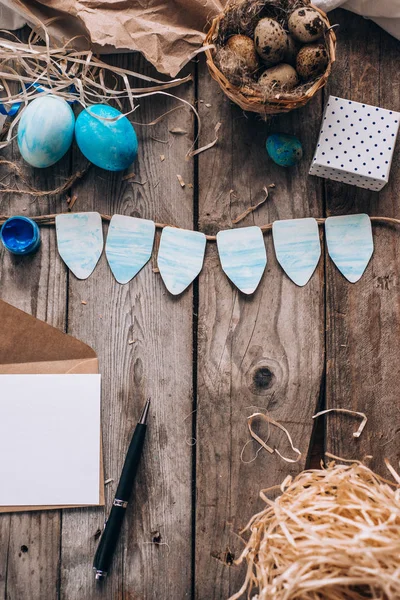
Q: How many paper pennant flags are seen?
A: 6